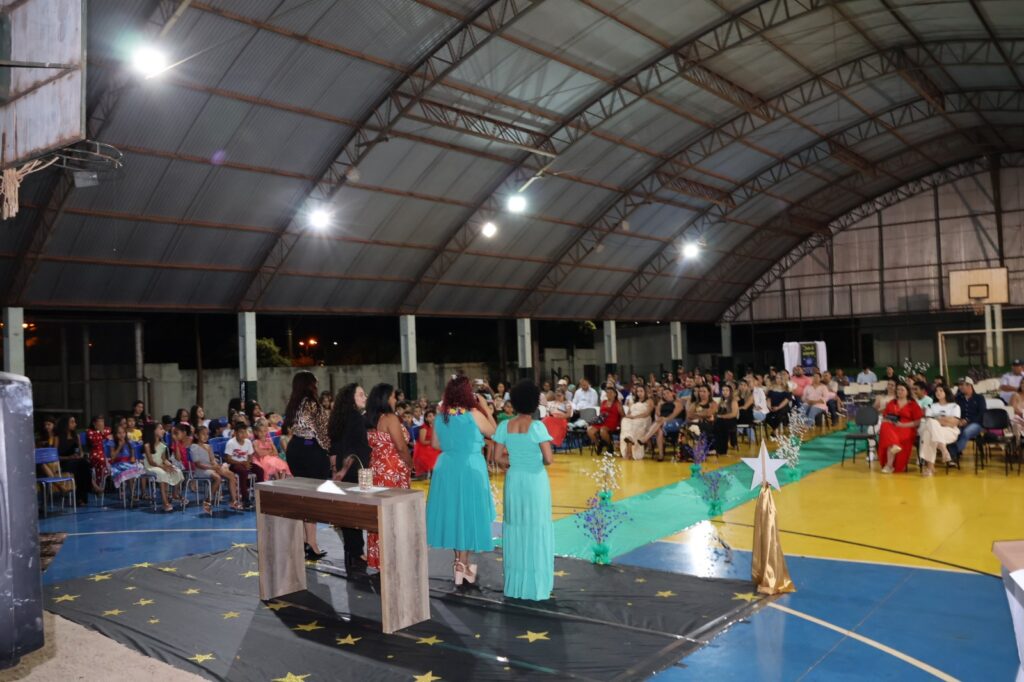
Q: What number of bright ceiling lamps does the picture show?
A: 5